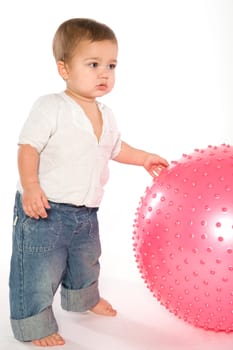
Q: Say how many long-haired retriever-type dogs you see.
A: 0